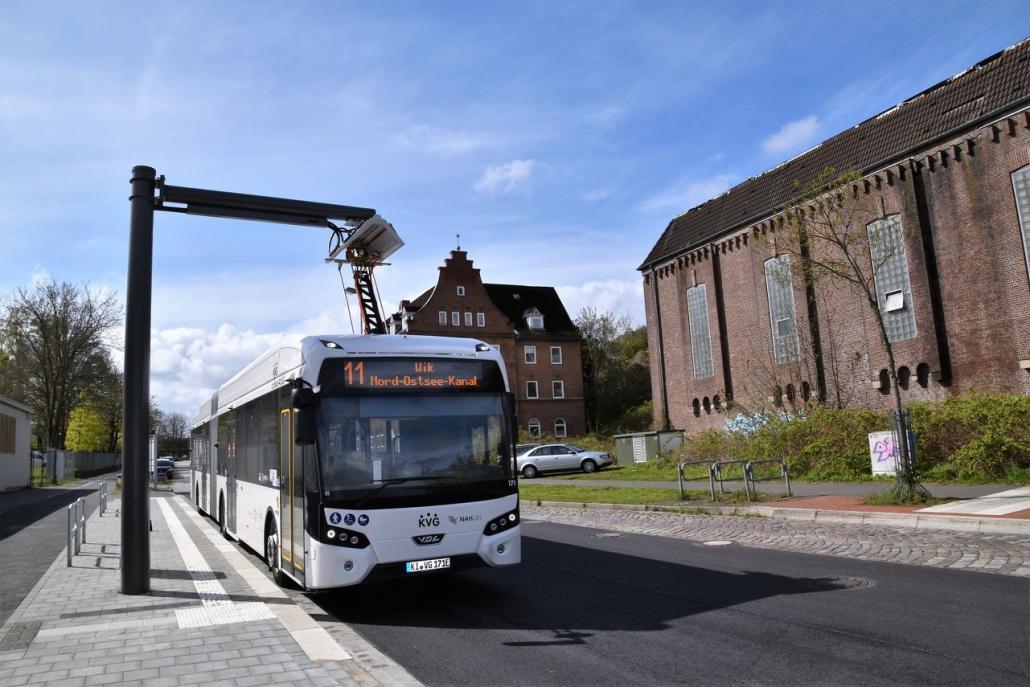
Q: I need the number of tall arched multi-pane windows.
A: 4